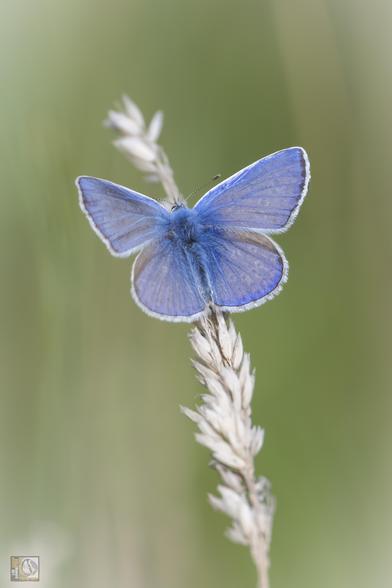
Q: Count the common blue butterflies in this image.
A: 1